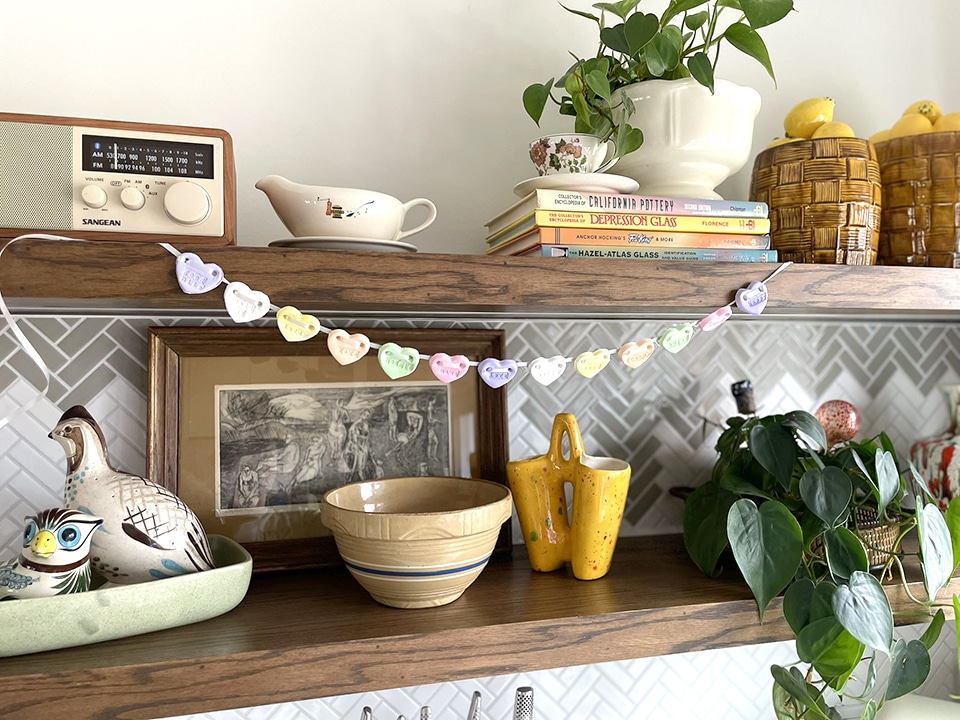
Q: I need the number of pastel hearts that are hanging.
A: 13